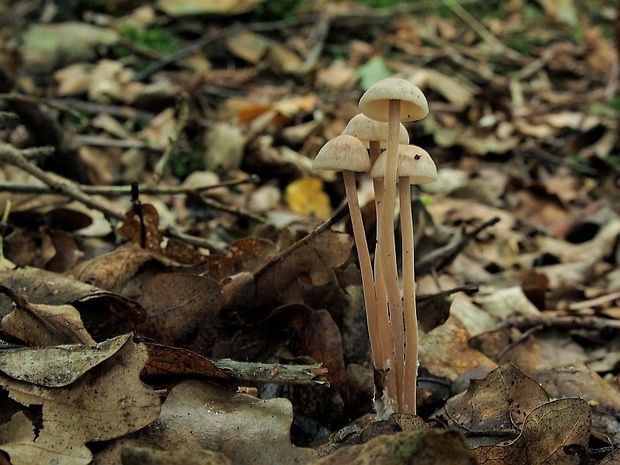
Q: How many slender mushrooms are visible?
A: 4